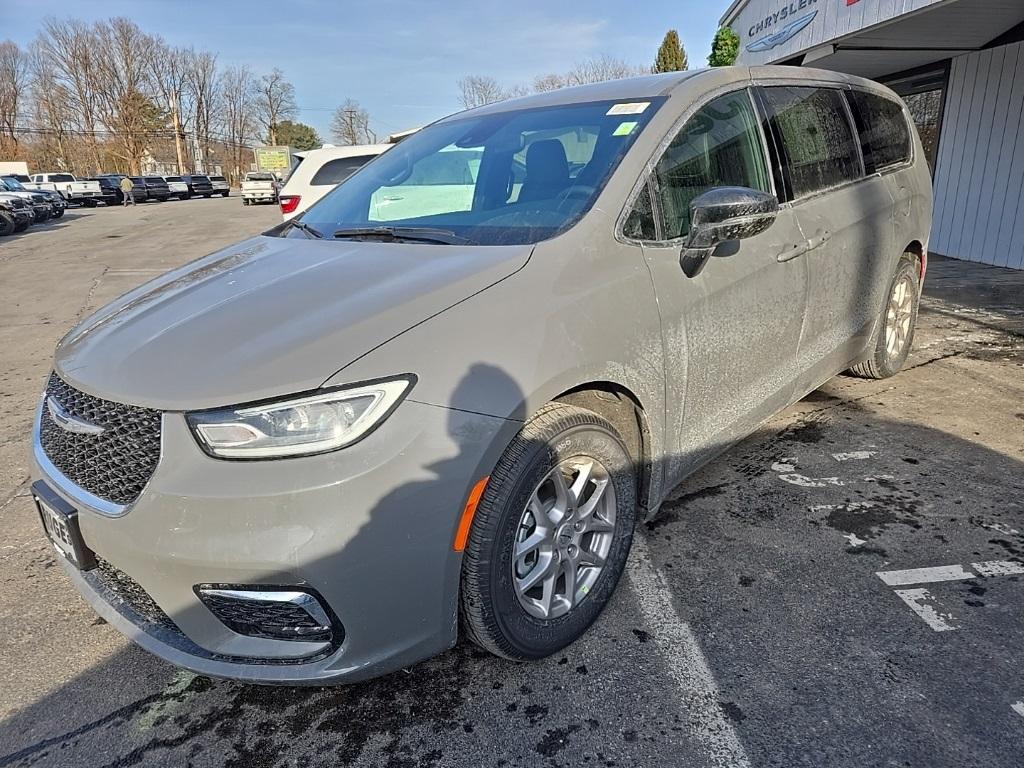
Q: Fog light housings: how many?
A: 1